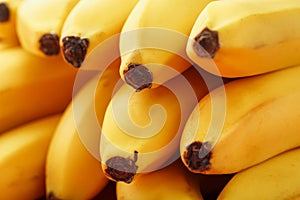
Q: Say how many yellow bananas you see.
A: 12